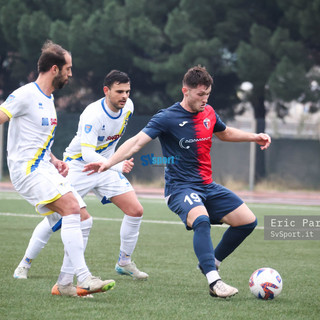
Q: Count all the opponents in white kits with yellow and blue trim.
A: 2